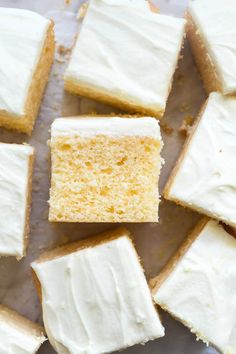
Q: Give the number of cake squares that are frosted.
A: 9